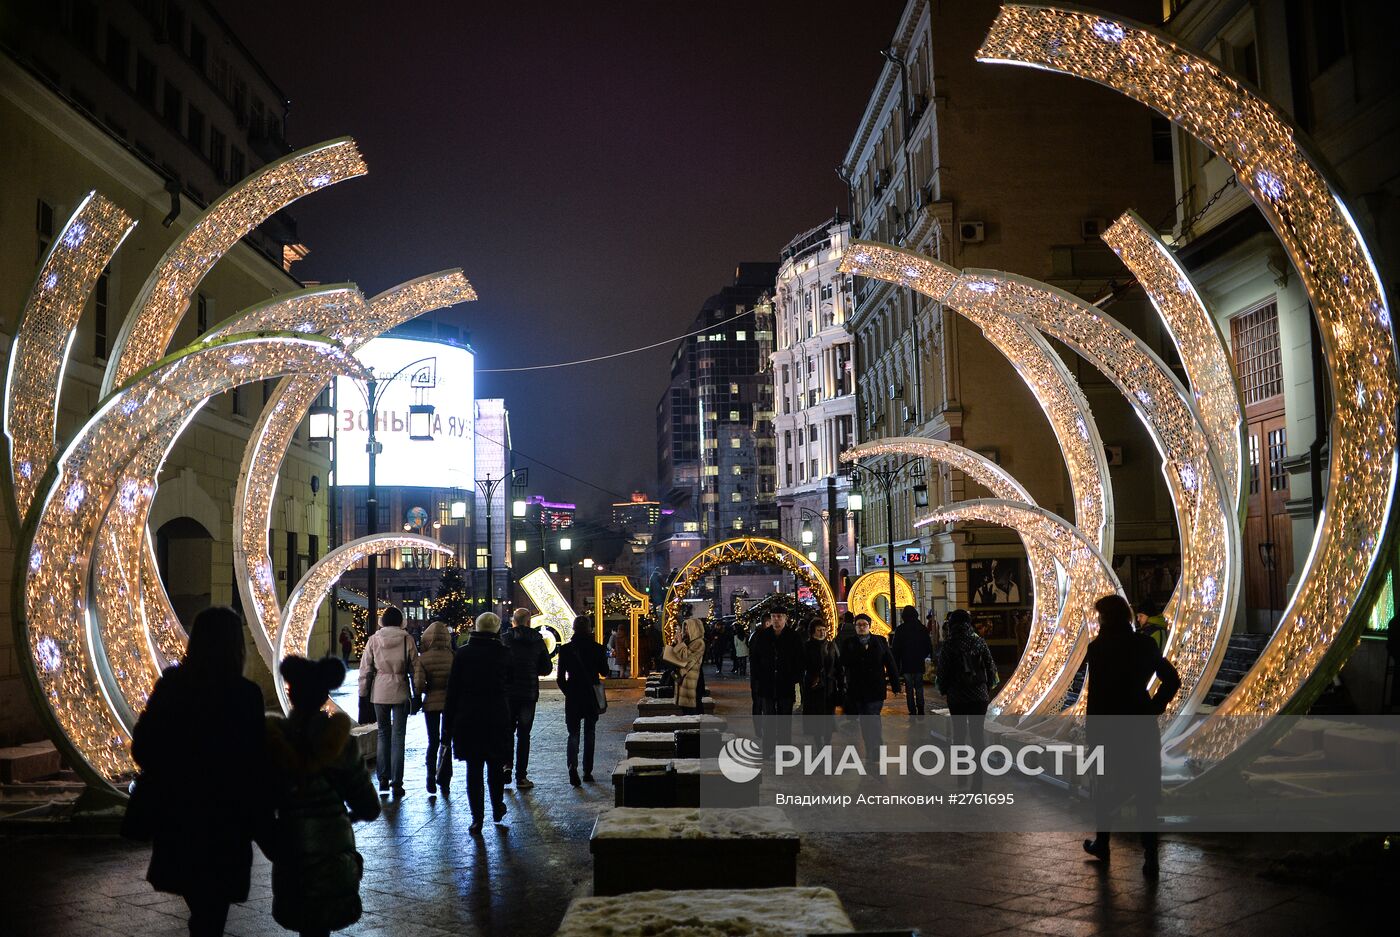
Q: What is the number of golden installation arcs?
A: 12